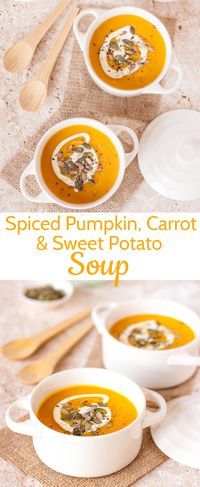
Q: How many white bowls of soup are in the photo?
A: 4